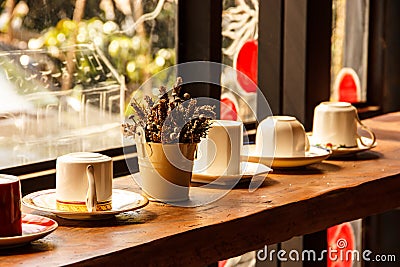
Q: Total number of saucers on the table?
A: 5